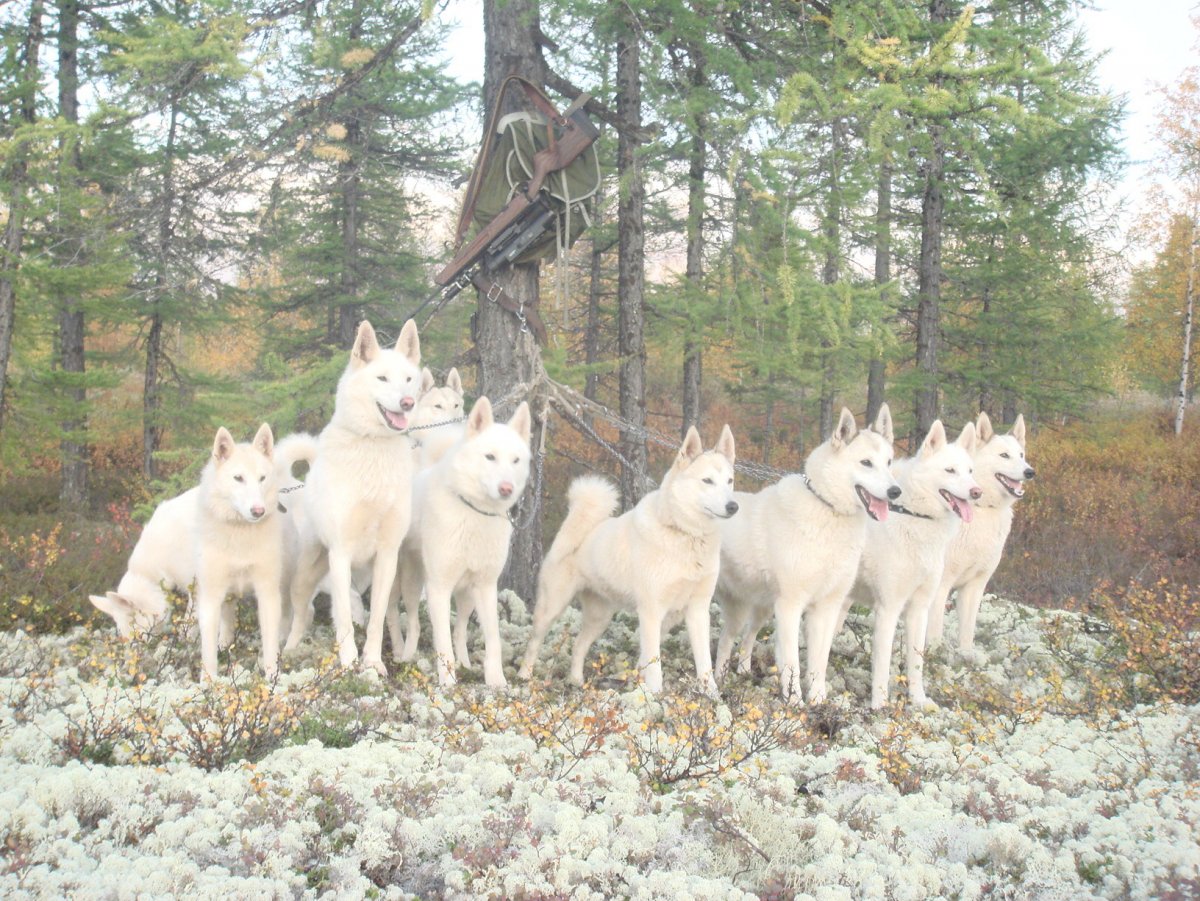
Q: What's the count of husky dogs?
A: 9